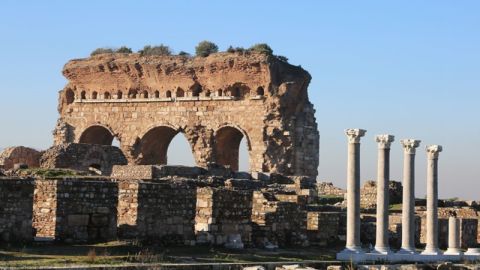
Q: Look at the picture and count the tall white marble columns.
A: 4